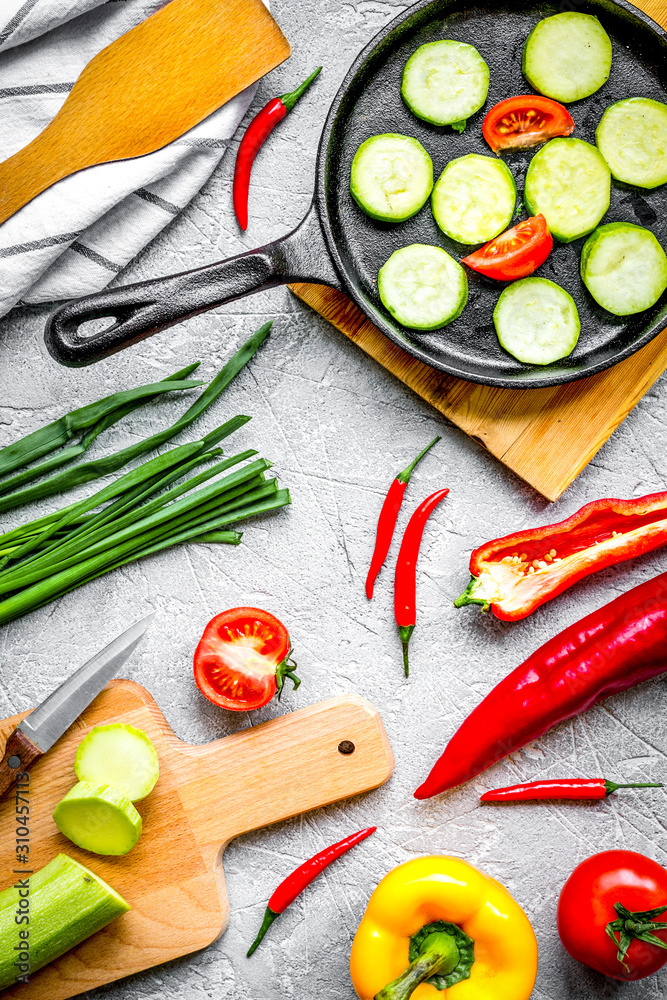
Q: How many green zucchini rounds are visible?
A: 11